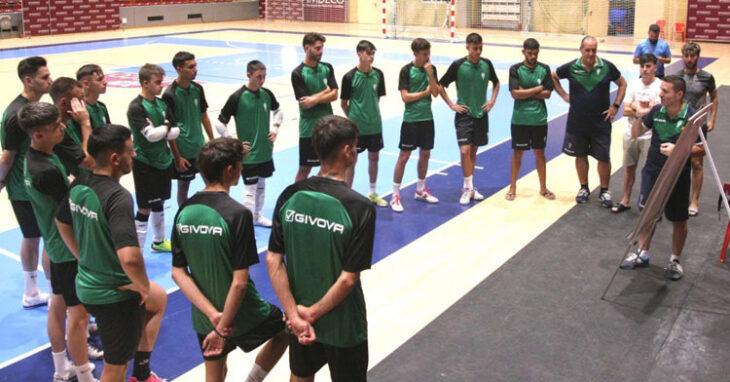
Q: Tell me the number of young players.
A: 15